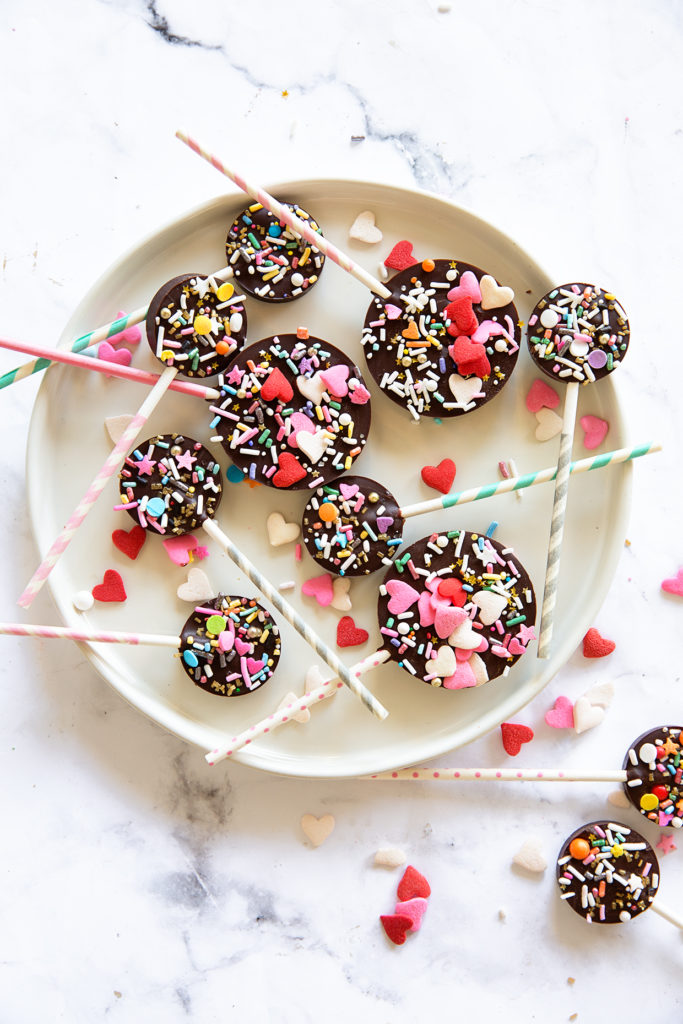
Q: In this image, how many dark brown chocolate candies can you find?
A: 11